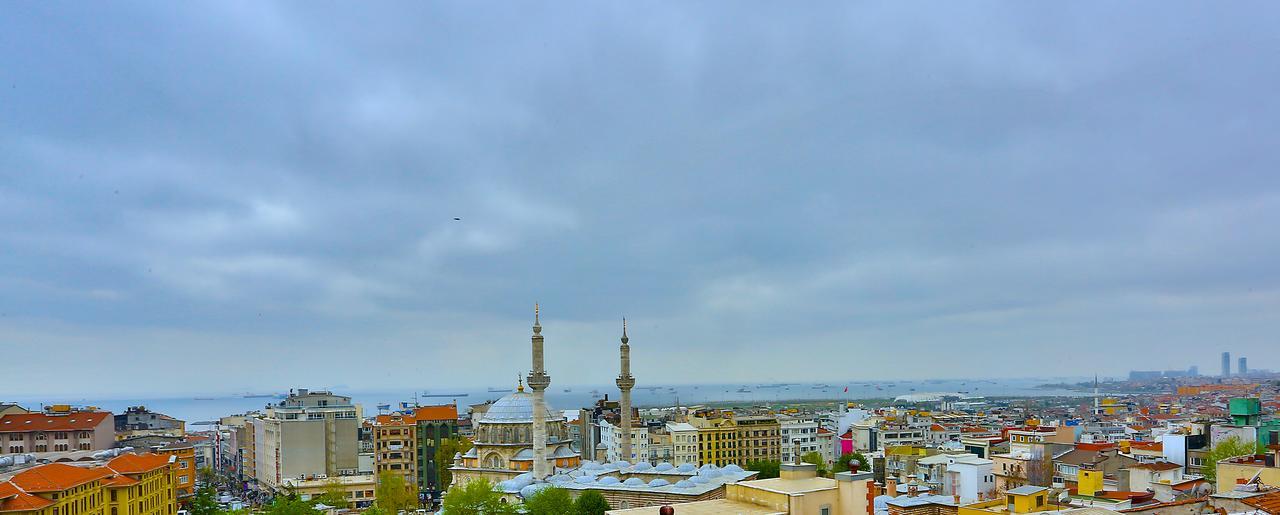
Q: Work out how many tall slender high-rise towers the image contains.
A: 2